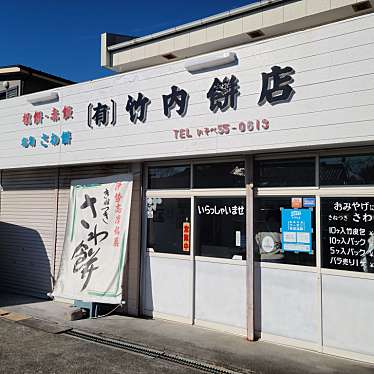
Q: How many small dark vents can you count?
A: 3